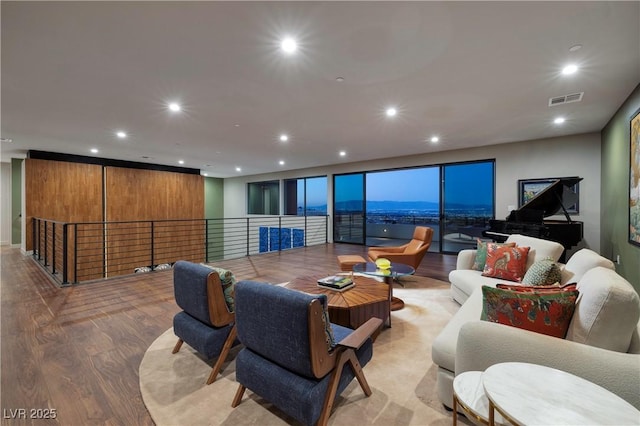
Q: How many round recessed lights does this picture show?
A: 14